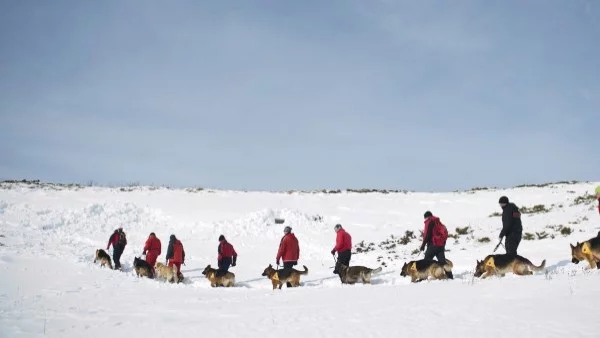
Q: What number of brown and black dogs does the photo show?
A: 8